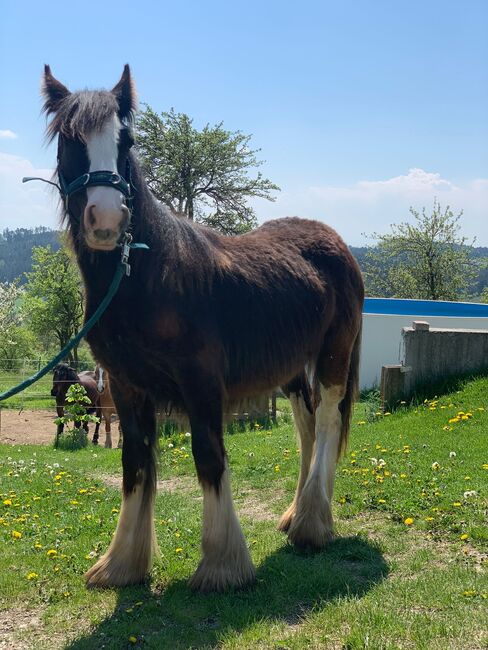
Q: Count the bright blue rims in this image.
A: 1